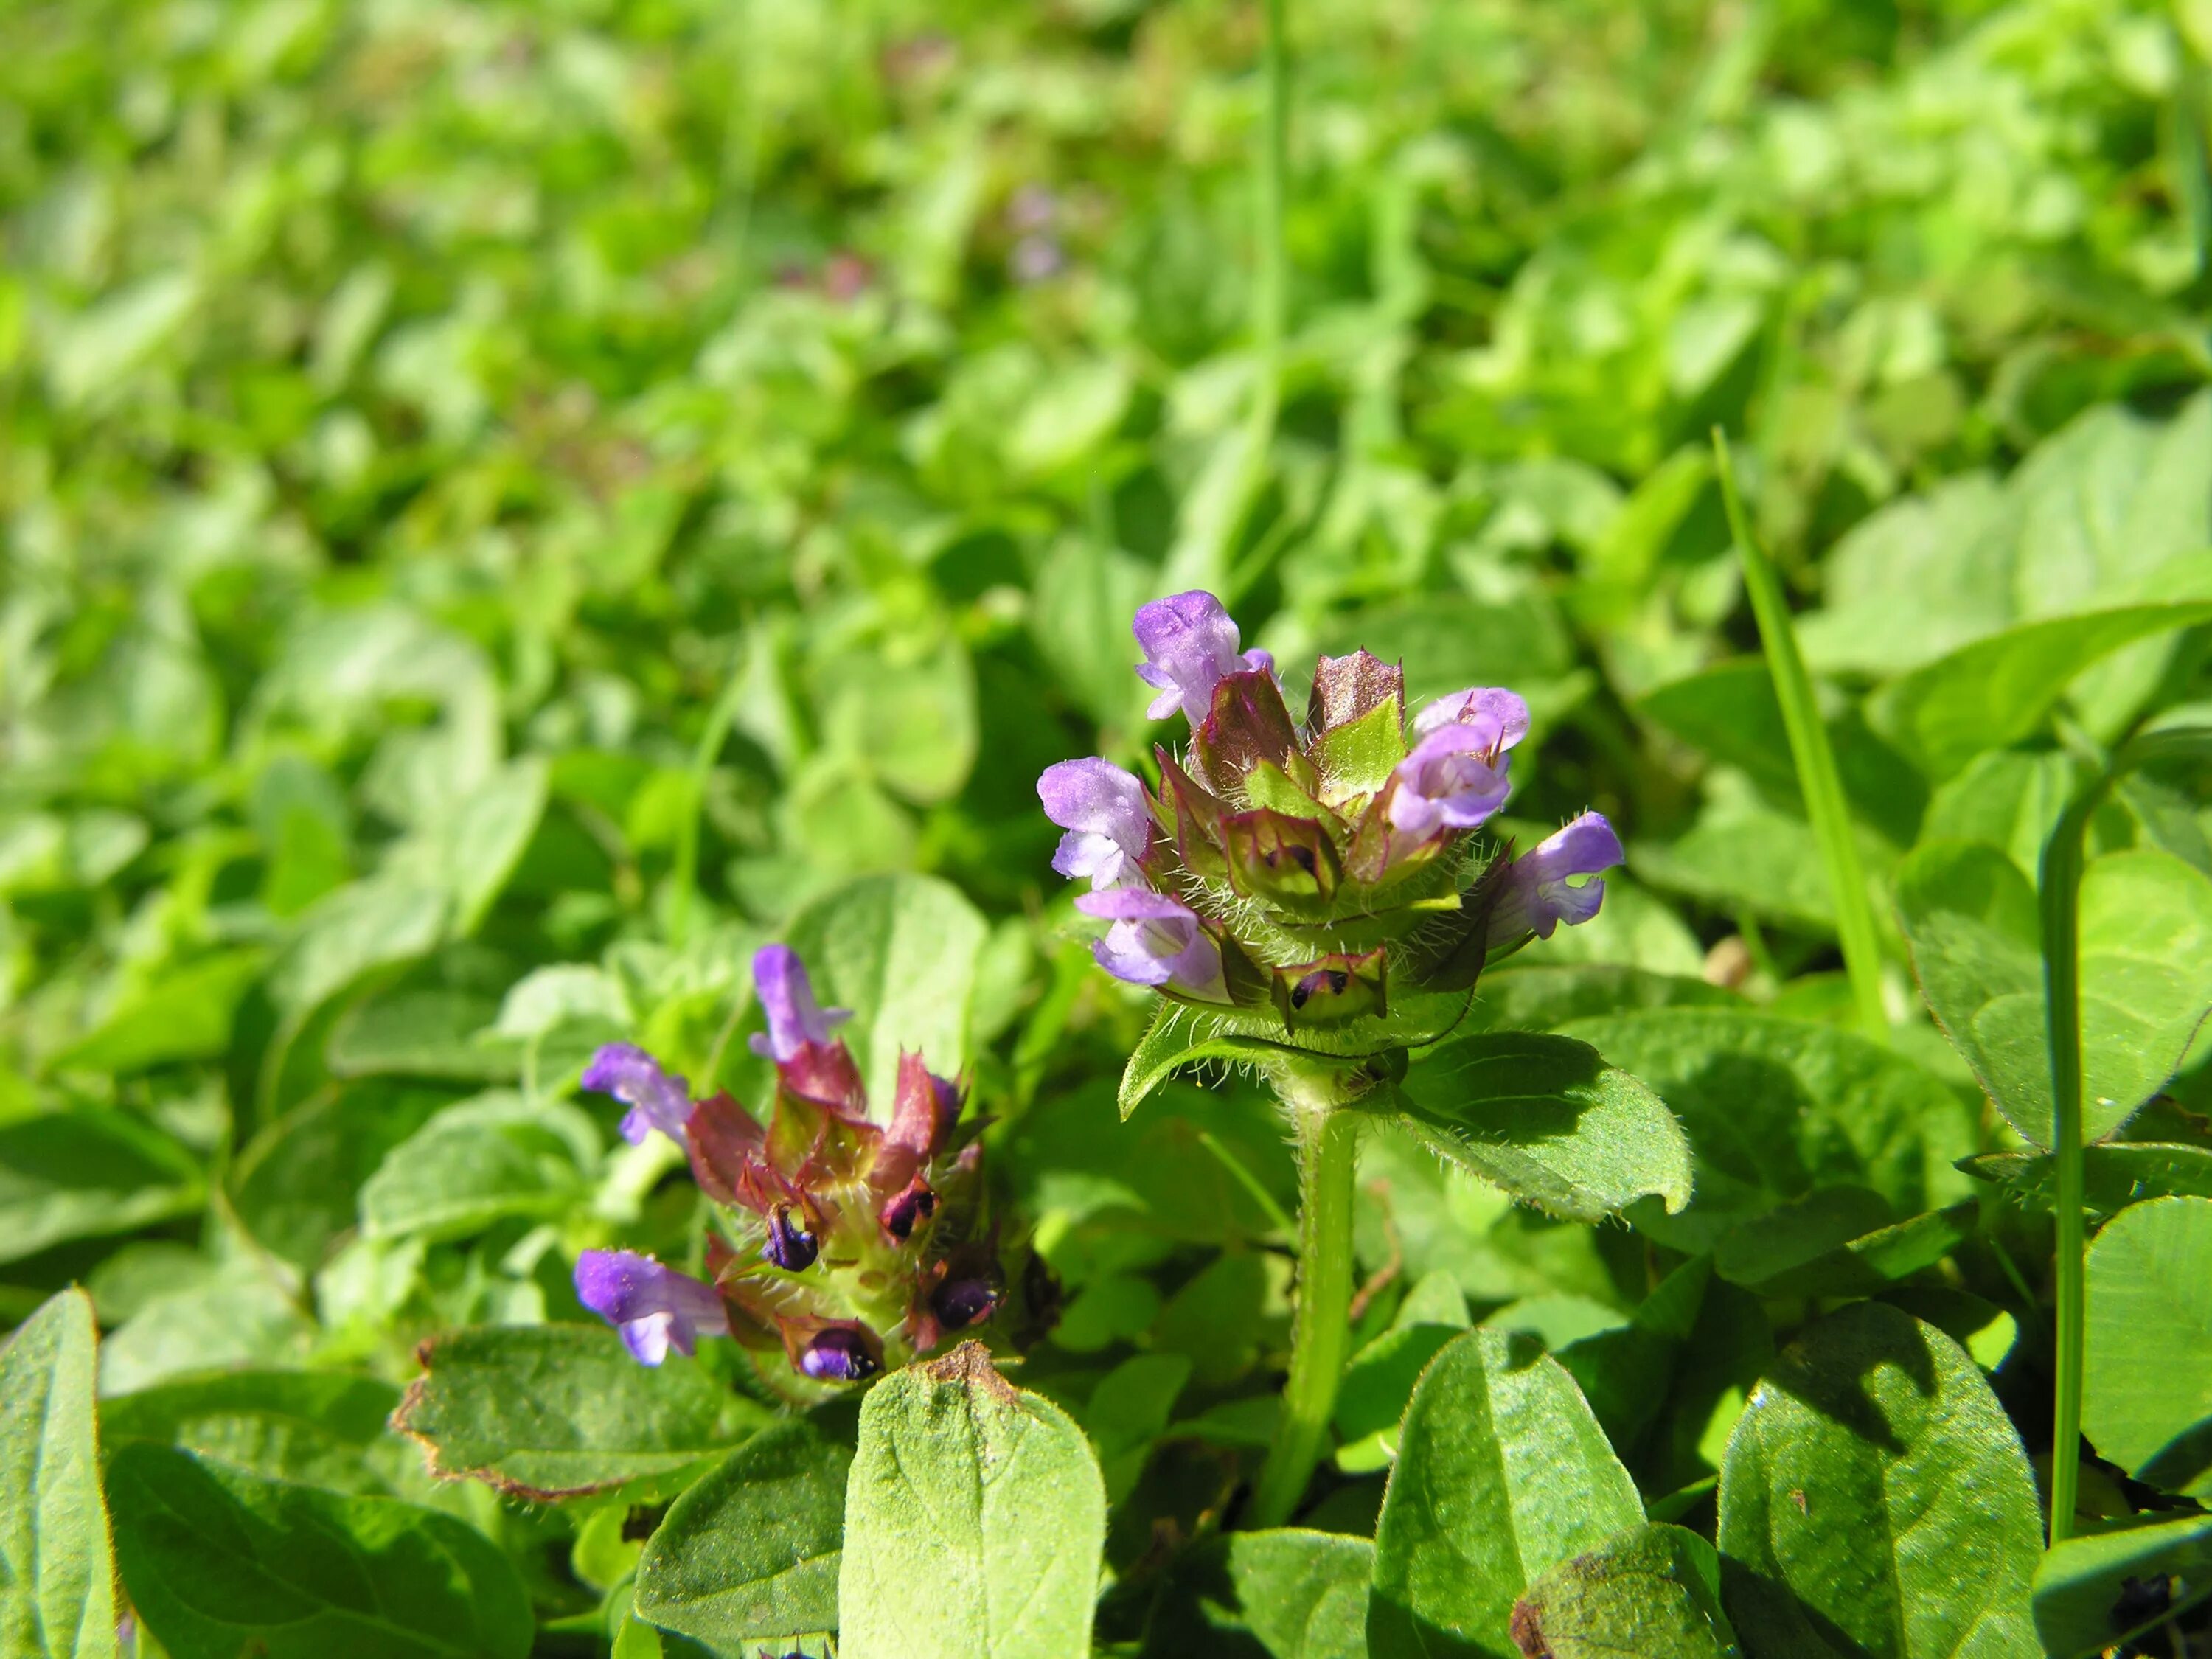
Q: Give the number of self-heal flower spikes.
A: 2